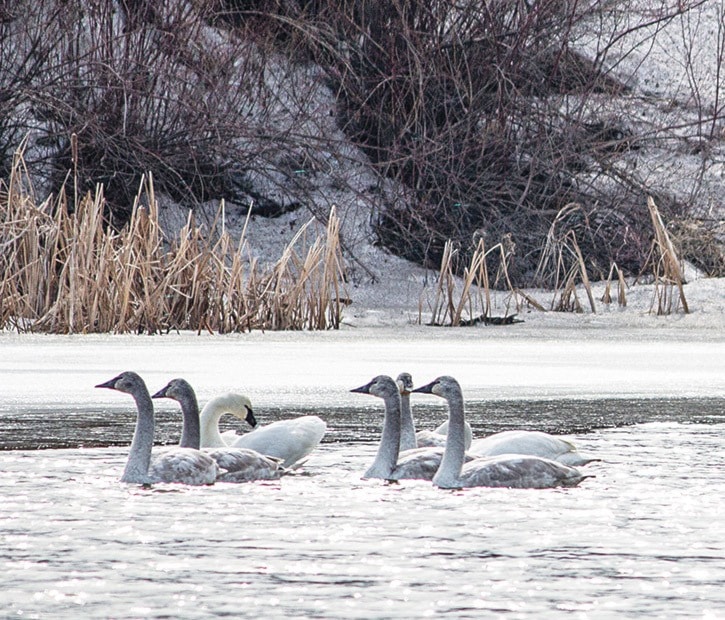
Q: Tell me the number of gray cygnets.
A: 5